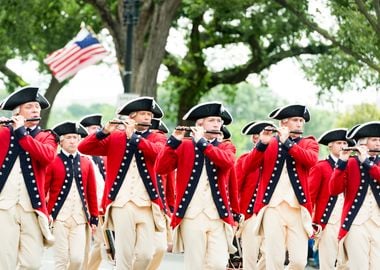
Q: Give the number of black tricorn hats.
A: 11